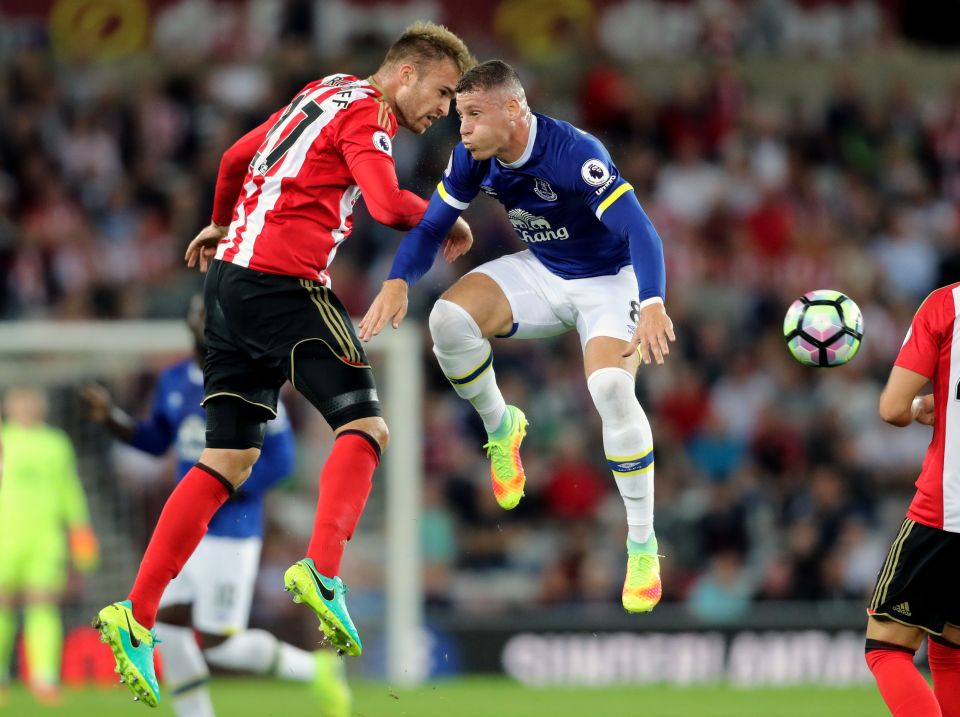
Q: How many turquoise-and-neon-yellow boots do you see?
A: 2